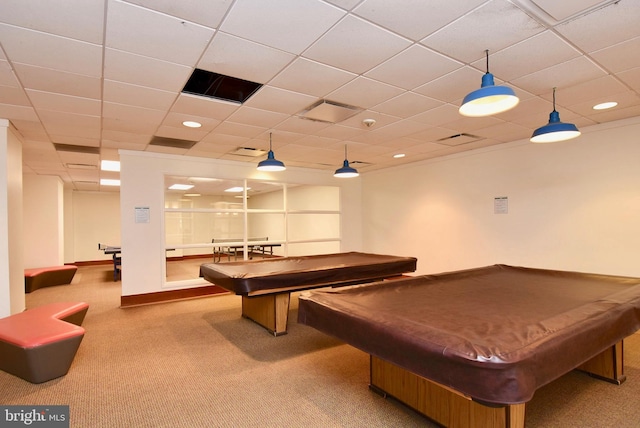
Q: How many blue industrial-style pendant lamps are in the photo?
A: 4